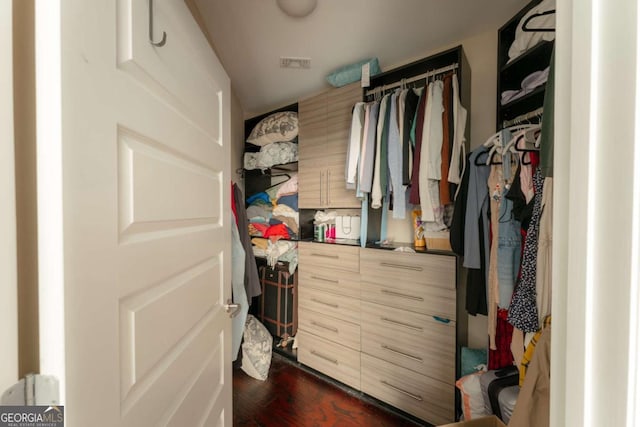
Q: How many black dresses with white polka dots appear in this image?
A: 1